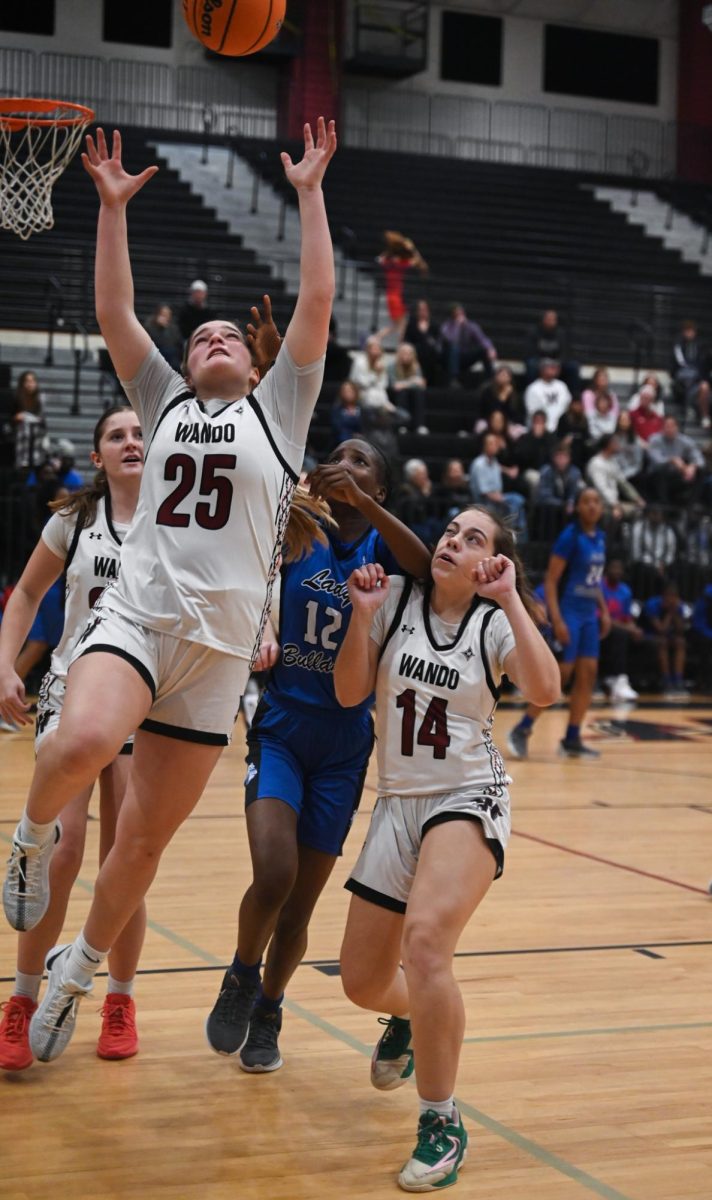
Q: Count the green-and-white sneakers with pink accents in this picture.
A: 2